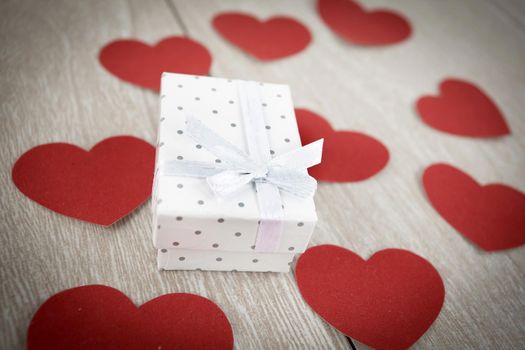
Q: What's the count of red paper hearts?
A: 9